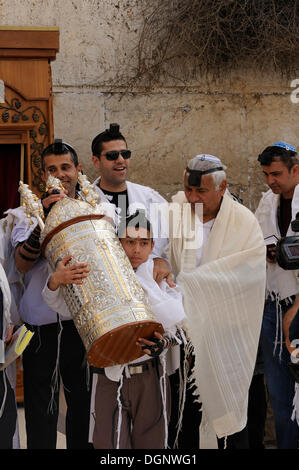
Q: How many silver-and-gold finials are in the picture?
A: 3